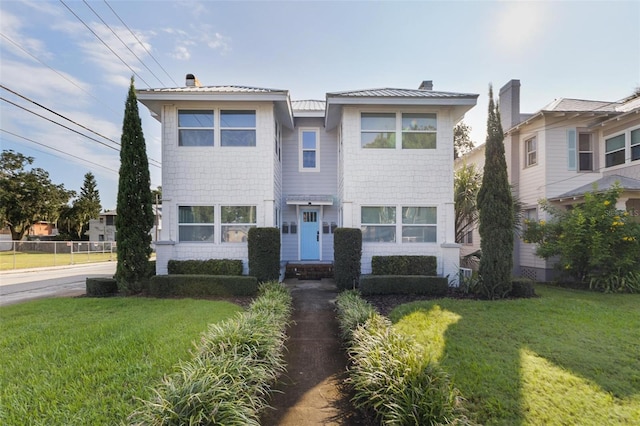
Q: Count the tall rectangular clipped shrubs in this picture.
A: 2